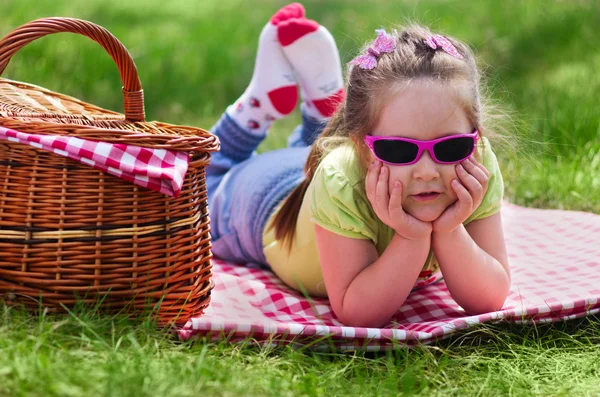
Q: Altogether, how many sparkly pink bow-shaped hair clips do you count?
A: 2